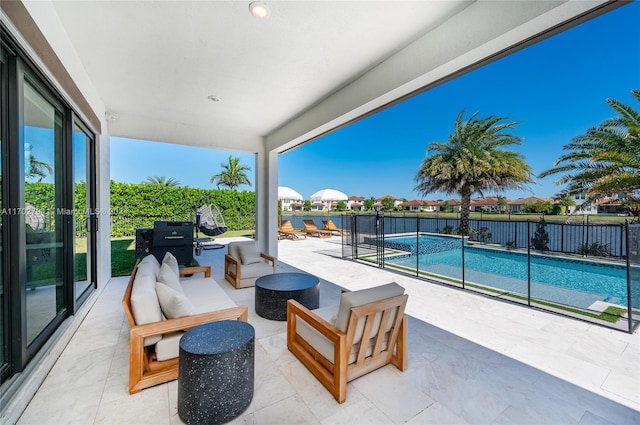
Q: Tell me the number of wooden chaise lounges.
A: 3